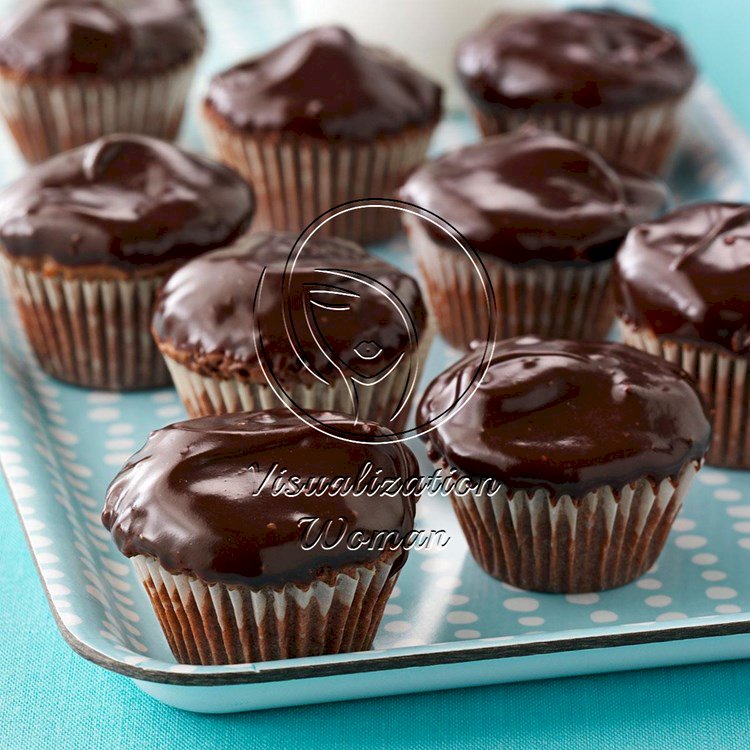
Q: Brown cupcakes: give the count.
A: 9